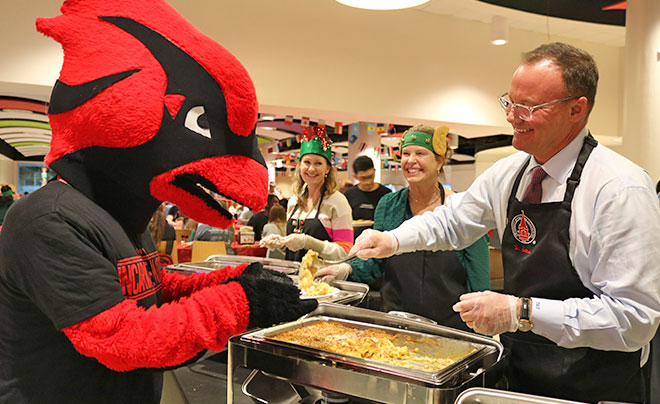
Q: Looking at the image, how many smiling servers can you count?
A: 3